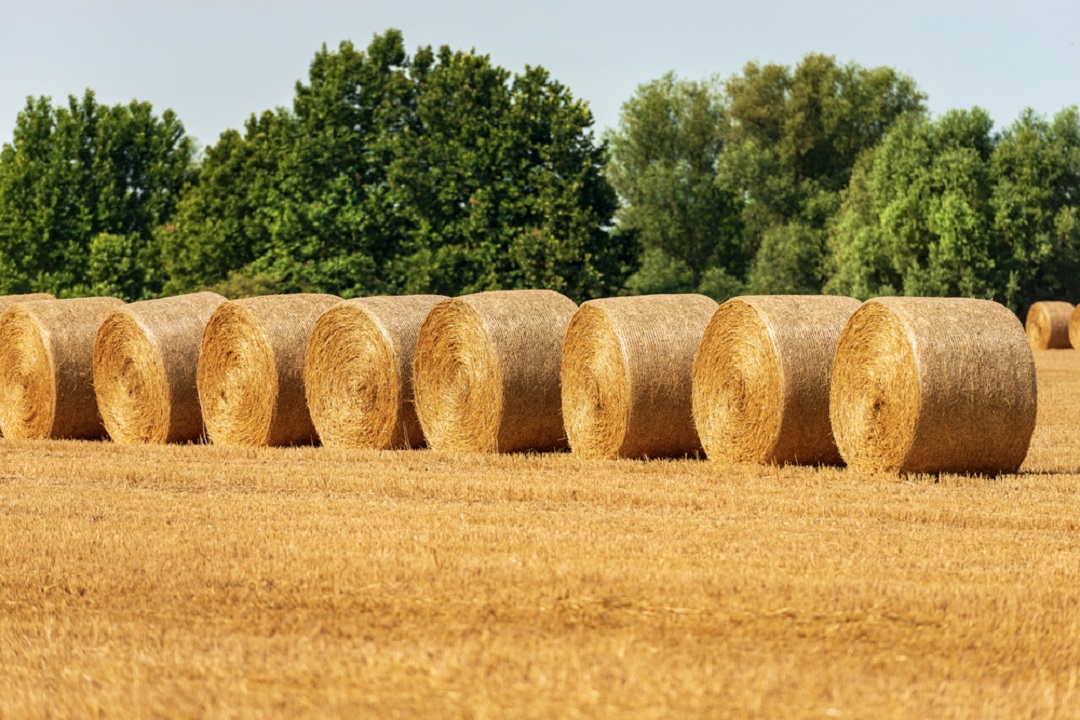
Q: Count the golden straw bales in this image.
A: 11